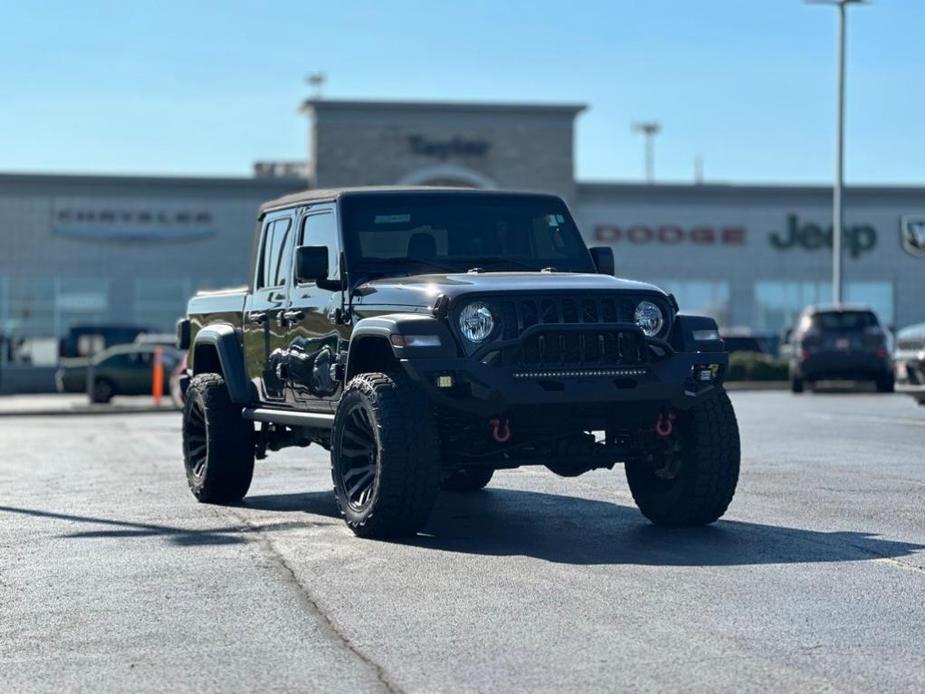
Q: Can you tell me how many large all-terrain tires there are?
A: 4